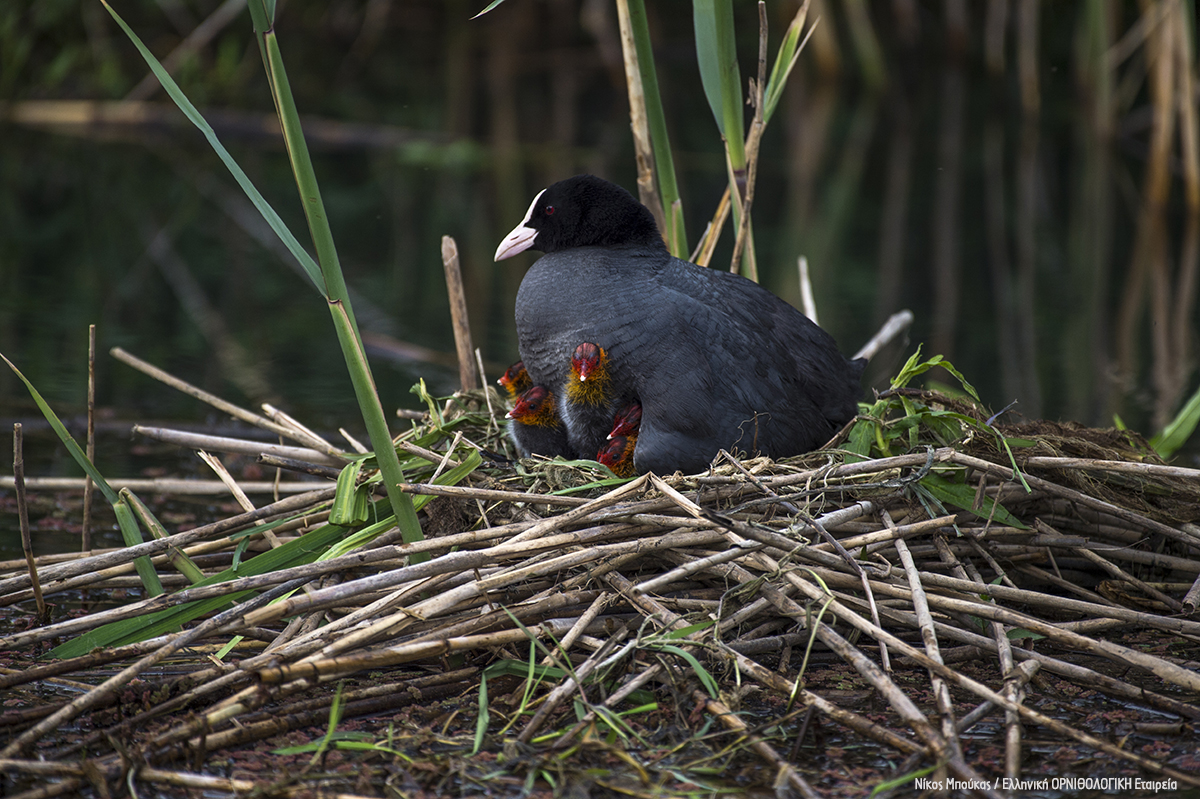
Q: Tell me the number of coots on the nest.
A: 6